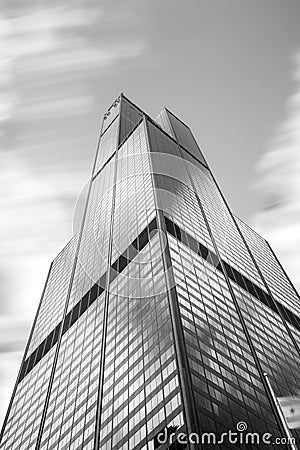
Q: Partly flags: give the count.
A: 1